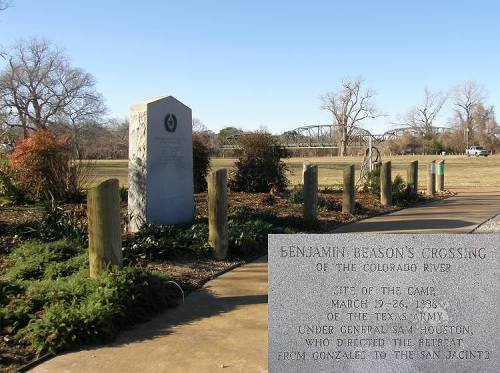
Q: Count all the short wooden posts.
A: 8